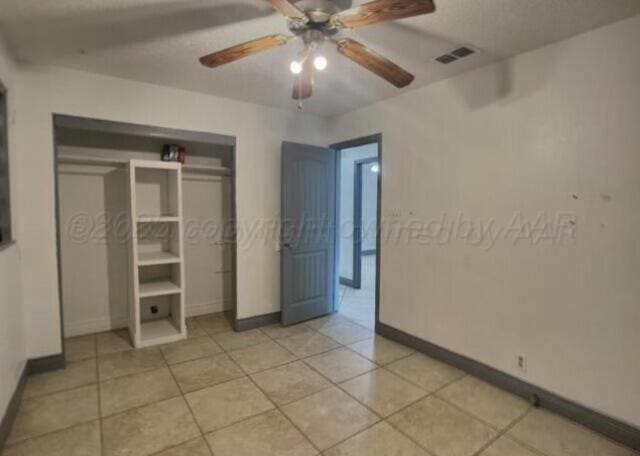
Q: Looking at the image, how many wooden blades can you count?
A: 5